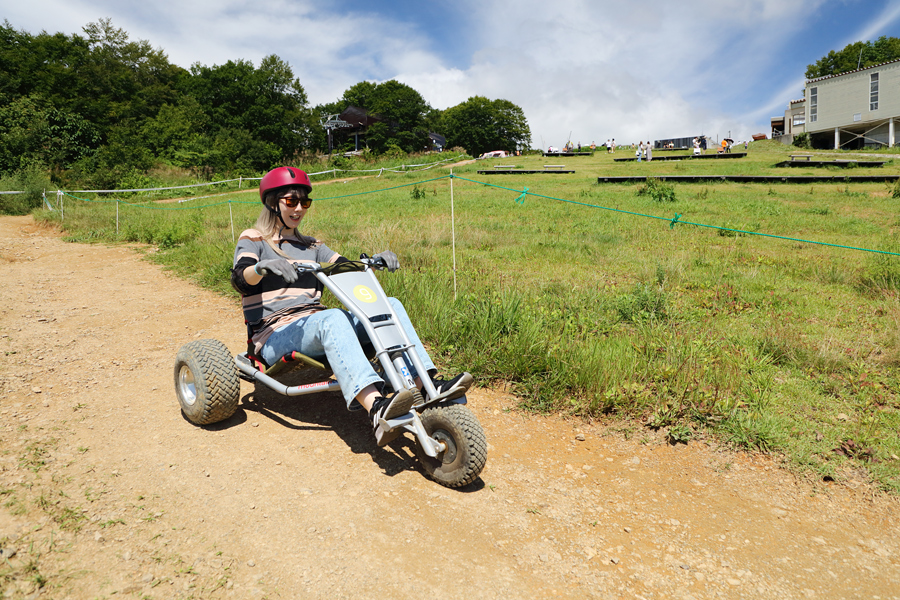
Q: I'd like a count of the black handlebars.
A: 2